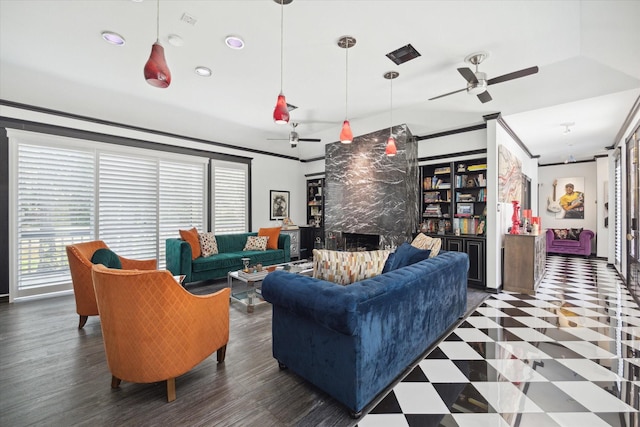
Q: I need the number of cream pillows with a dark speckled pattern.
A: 2